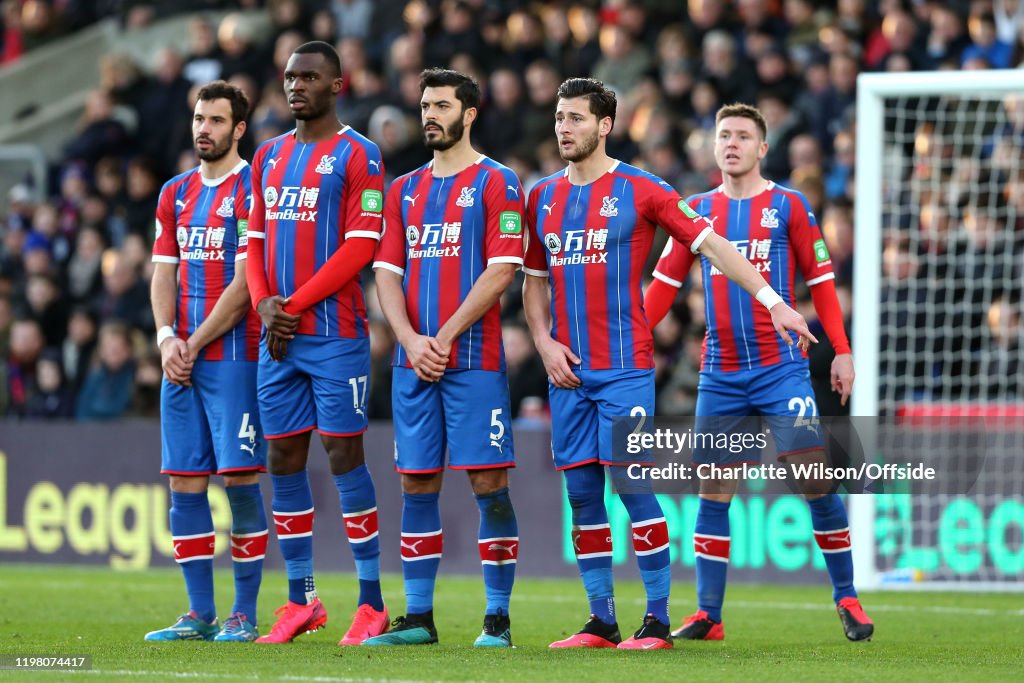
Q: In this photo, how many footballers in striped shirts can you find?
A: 5